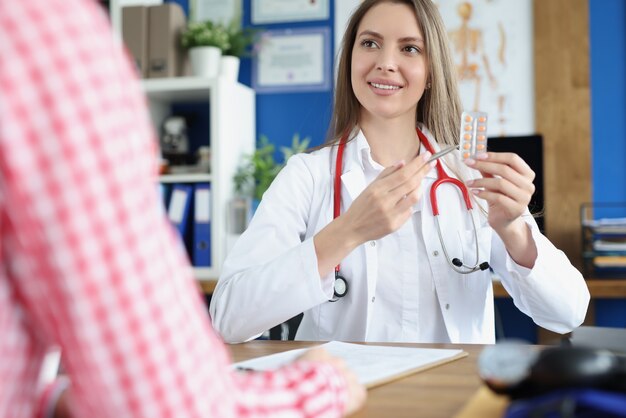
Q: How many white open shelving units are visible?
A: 1